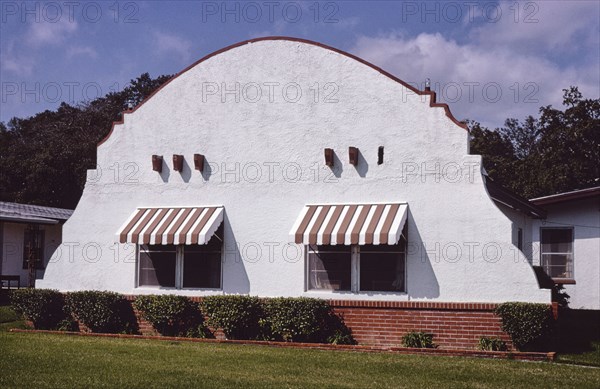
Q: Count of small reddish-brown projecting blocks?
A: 5